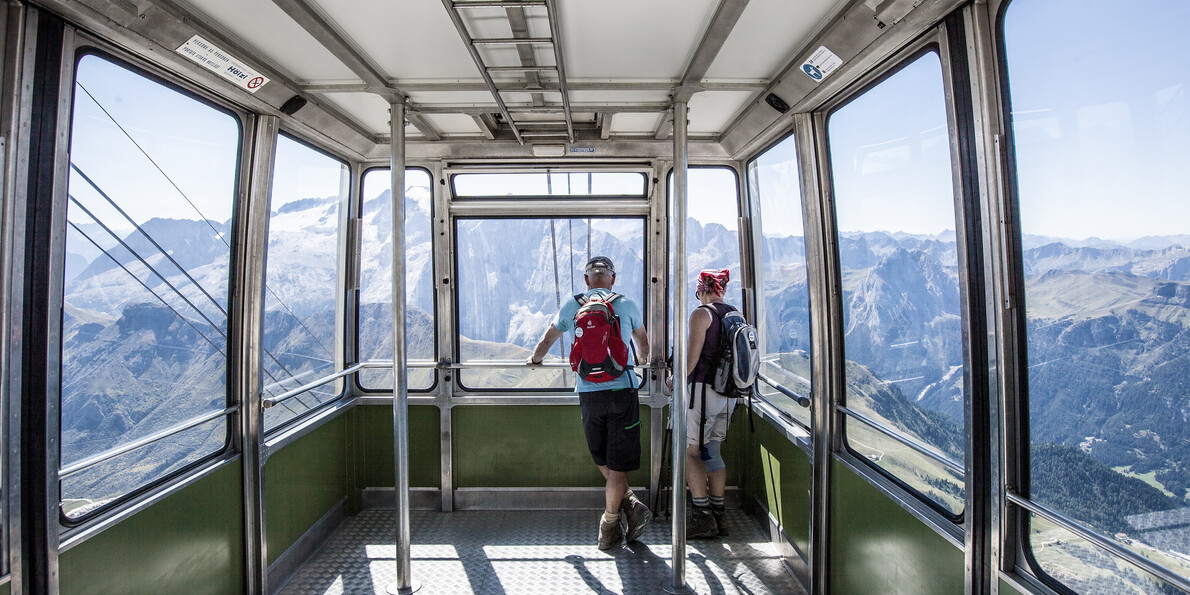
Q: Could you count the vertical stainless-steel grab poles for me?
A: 2